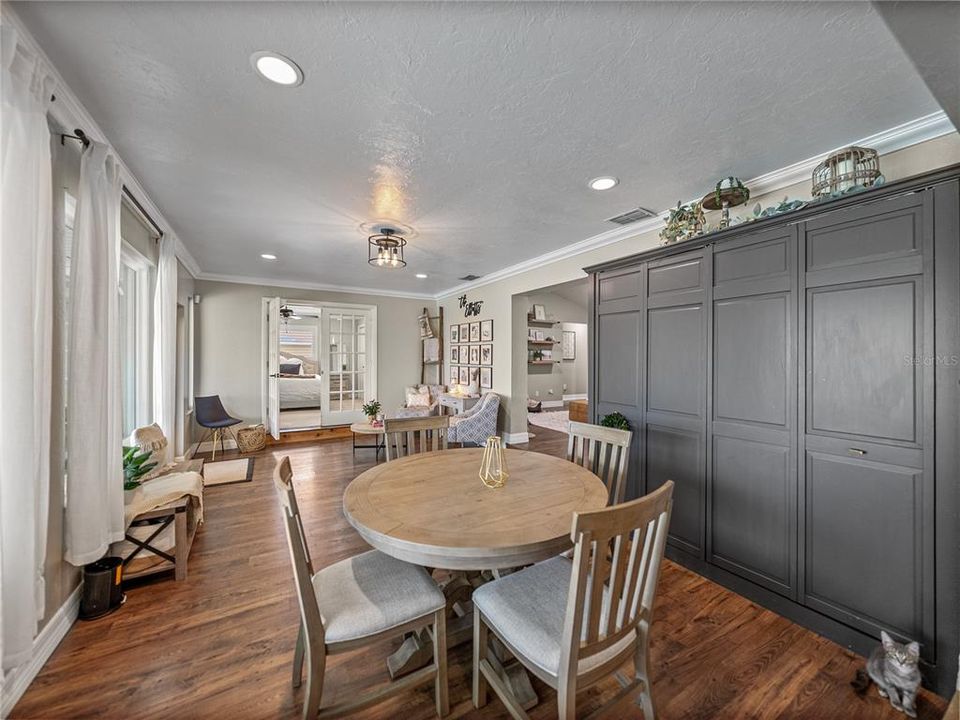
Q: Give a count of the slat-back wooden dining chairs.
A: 4